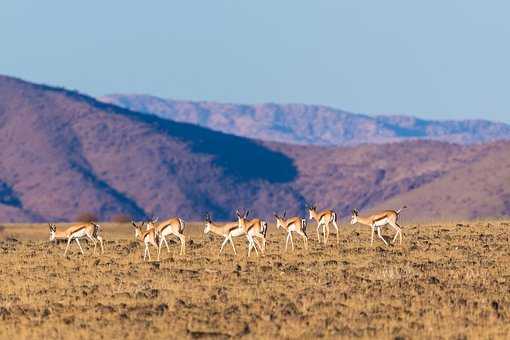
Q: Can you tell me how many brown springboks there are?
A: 8